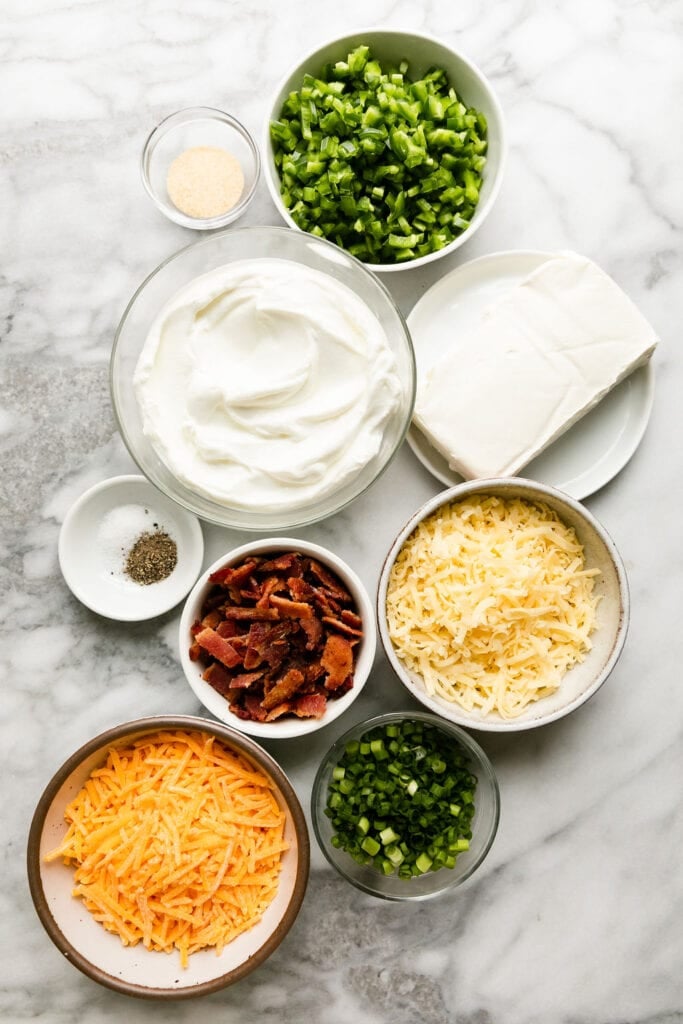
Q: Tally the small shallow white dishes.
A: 1